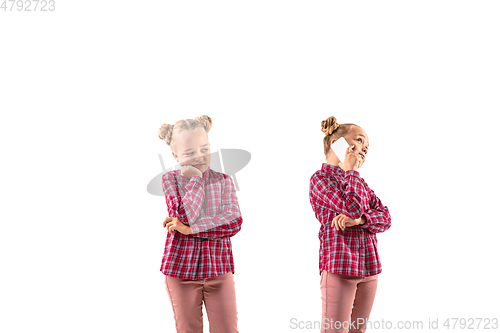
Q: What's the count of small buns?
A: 3